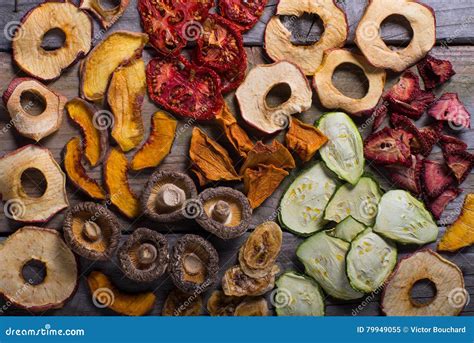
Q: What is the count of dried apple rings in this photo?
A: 10